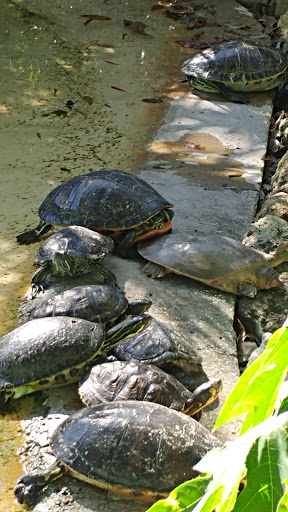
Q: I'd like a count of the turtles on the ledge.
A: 9